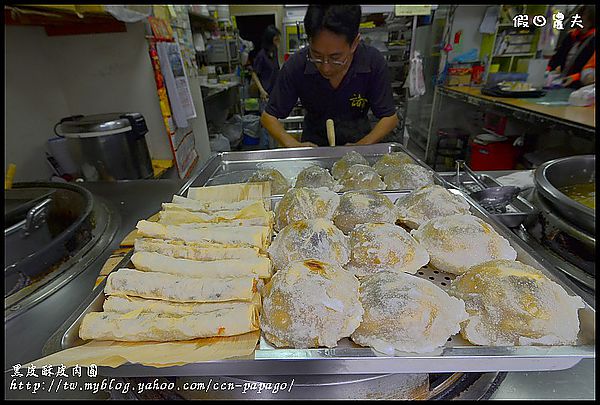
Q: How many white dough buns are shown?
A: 15